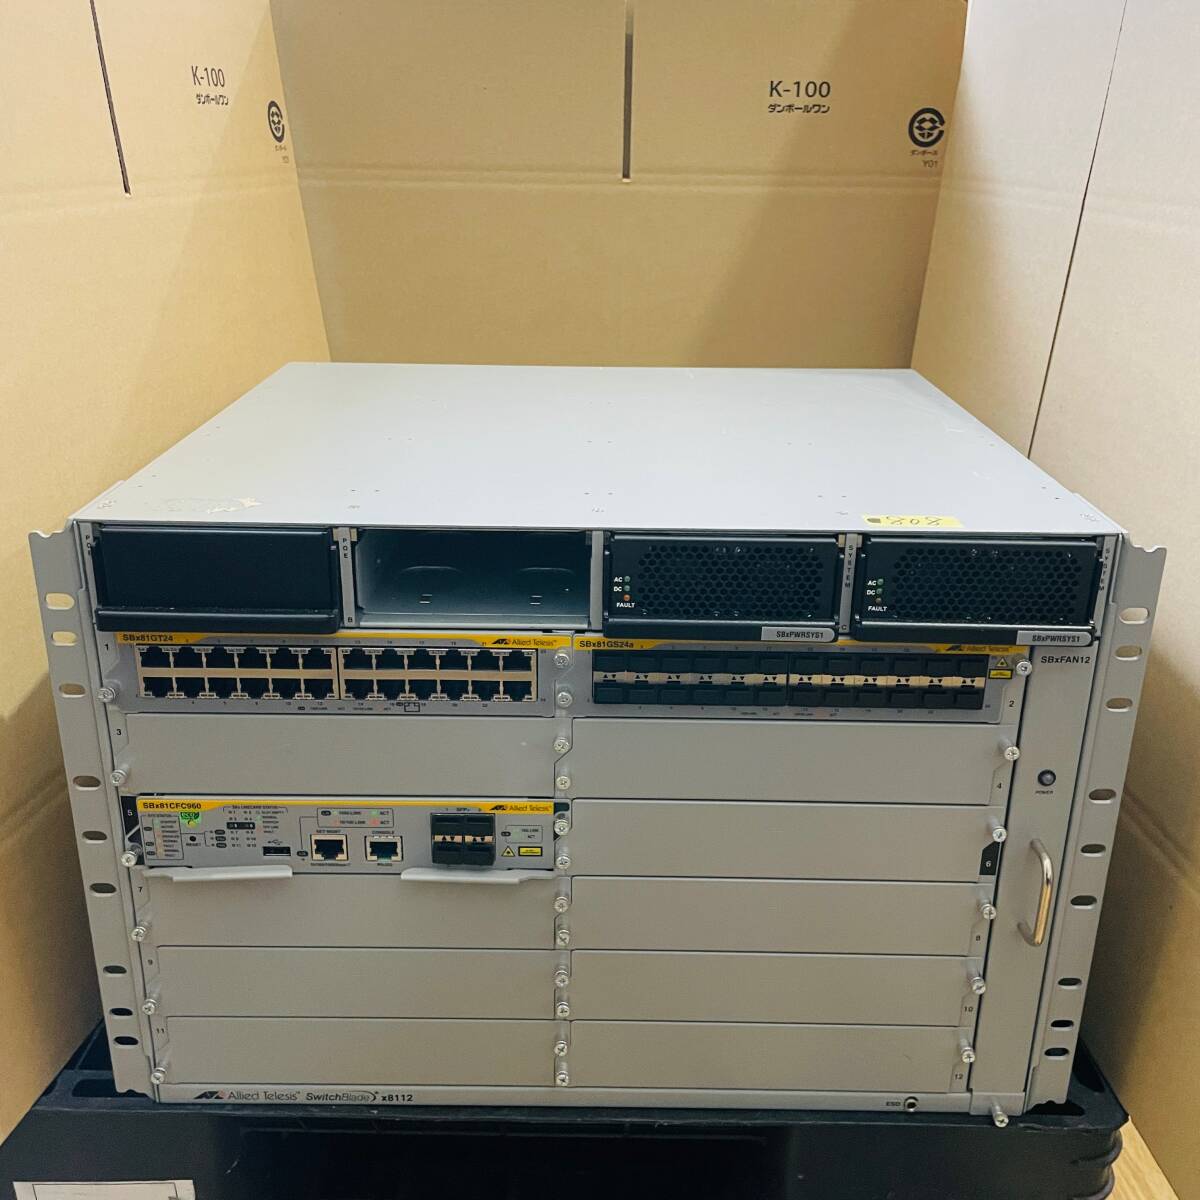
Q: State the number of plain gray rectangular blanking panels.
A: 9